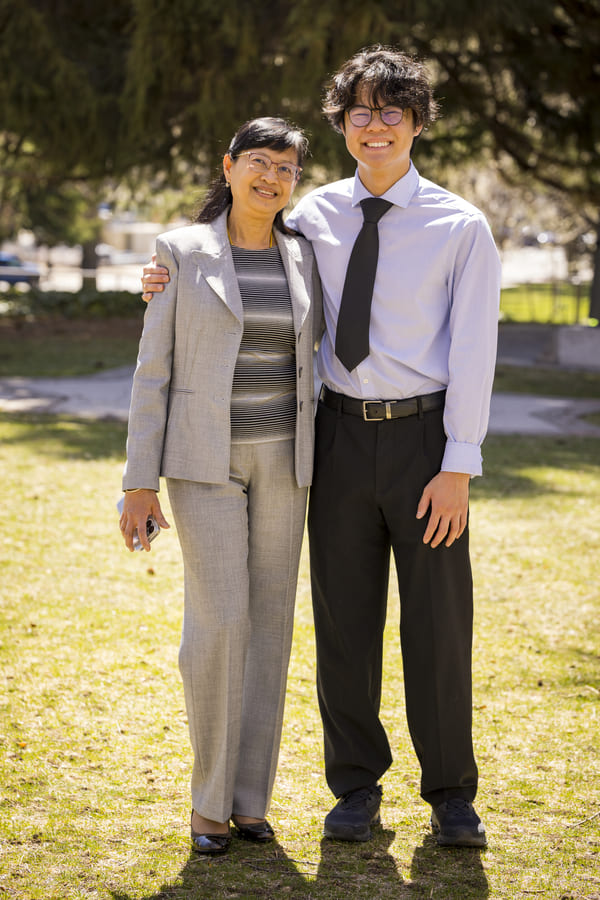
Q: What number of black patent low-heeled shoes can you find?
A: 2